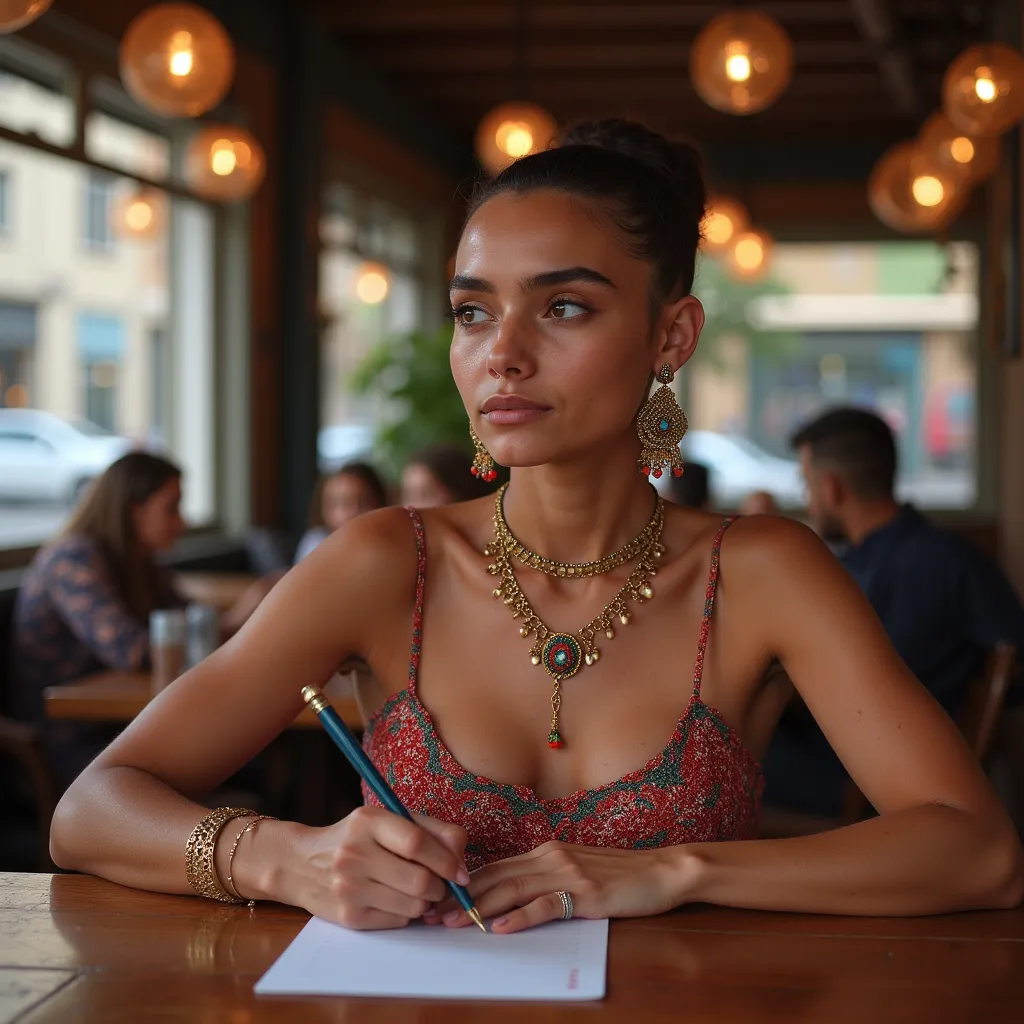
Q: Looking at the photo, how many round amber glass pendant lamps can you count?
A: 12